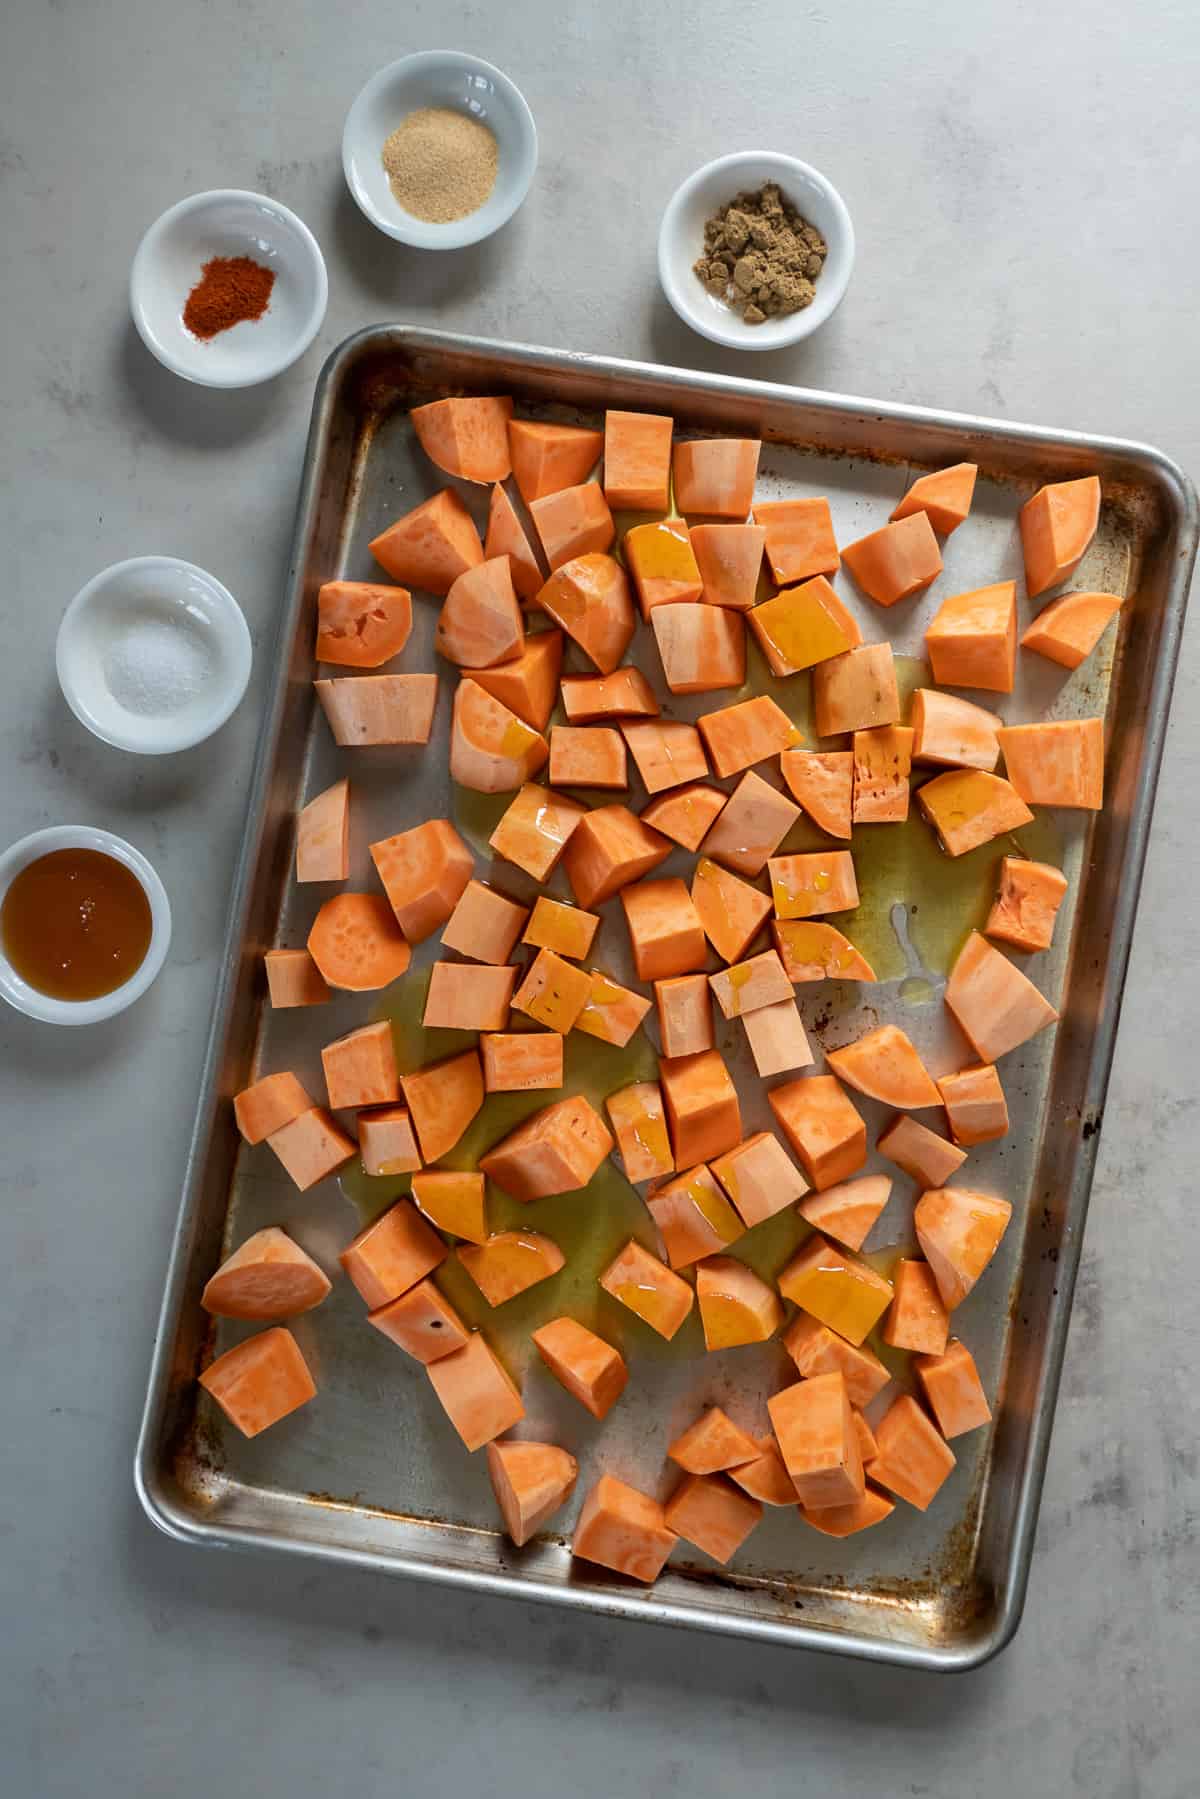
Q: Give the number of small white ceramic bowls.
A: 5